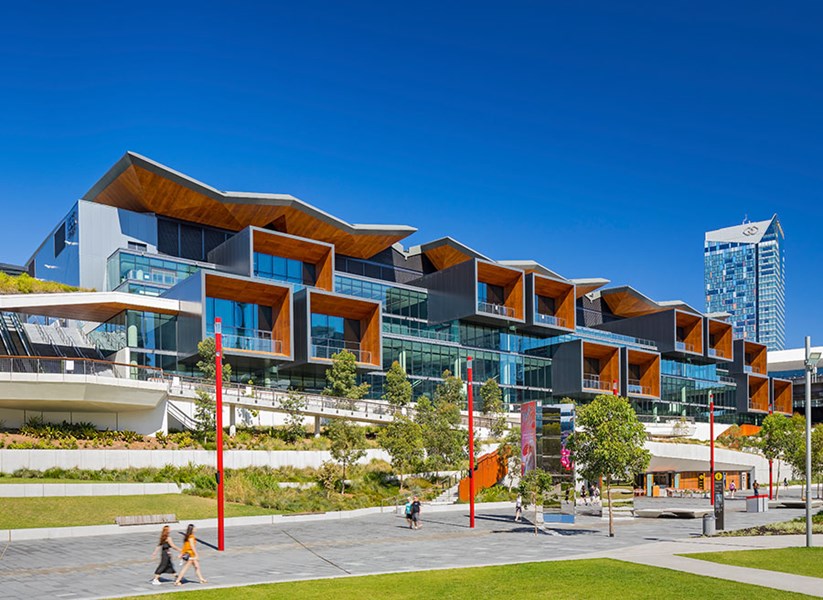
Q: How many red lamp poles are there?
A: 5